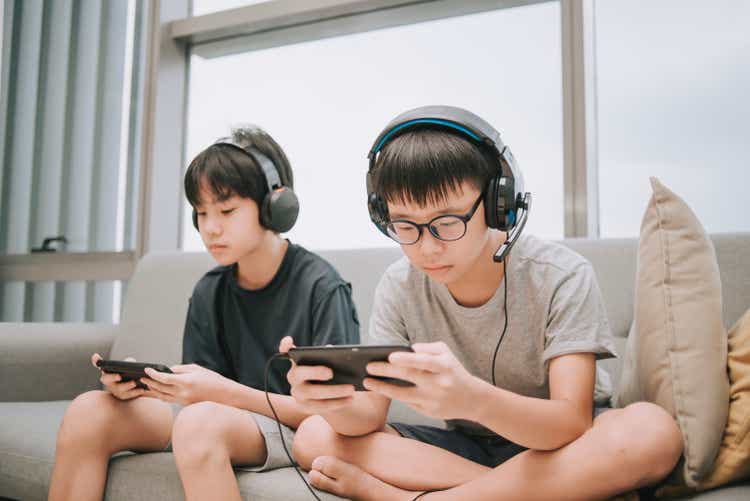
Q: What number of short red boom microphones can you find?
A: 0